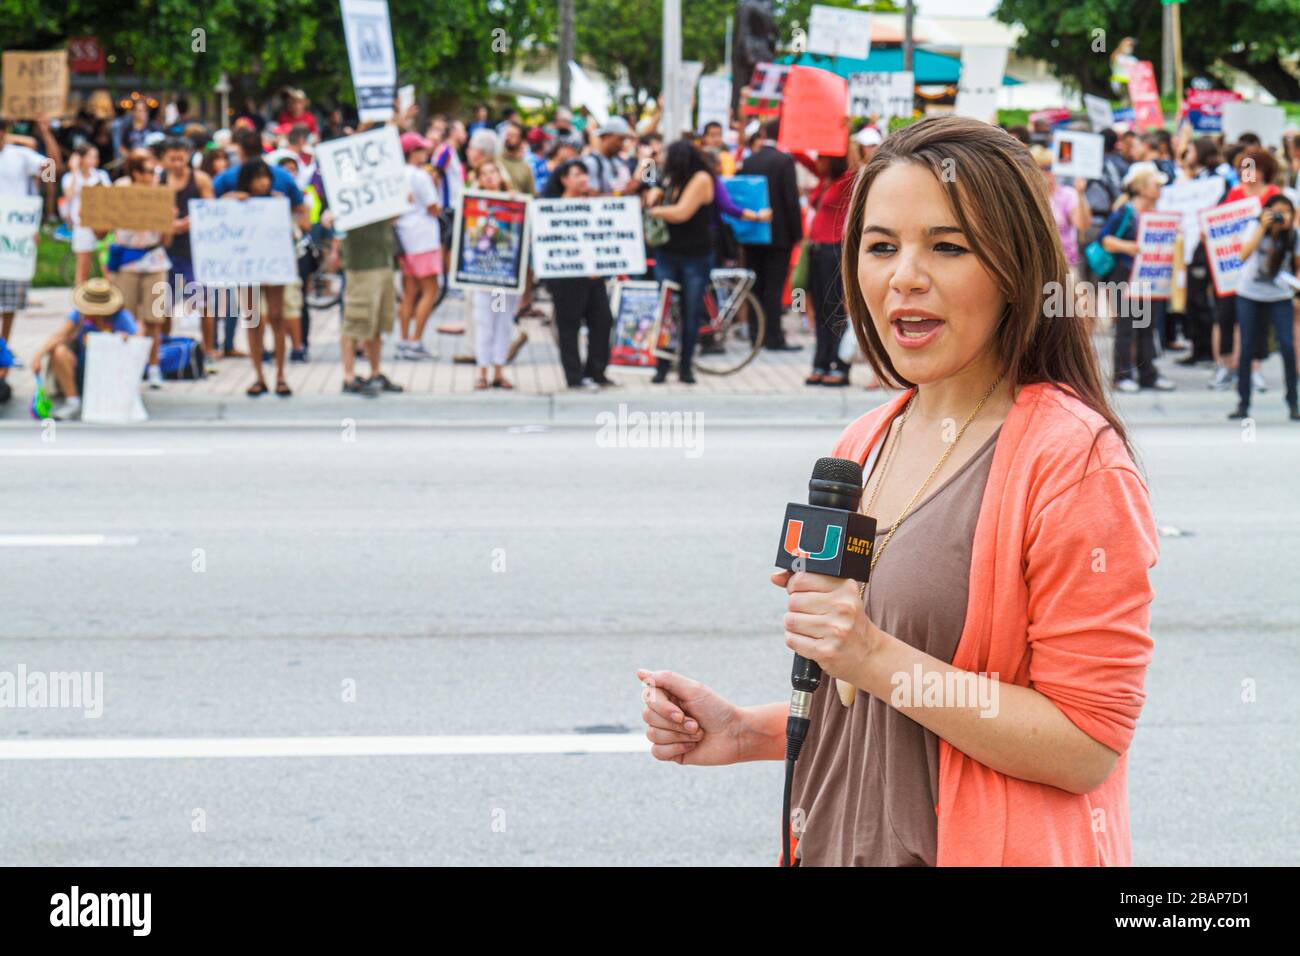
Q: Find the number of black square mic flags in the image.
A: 1